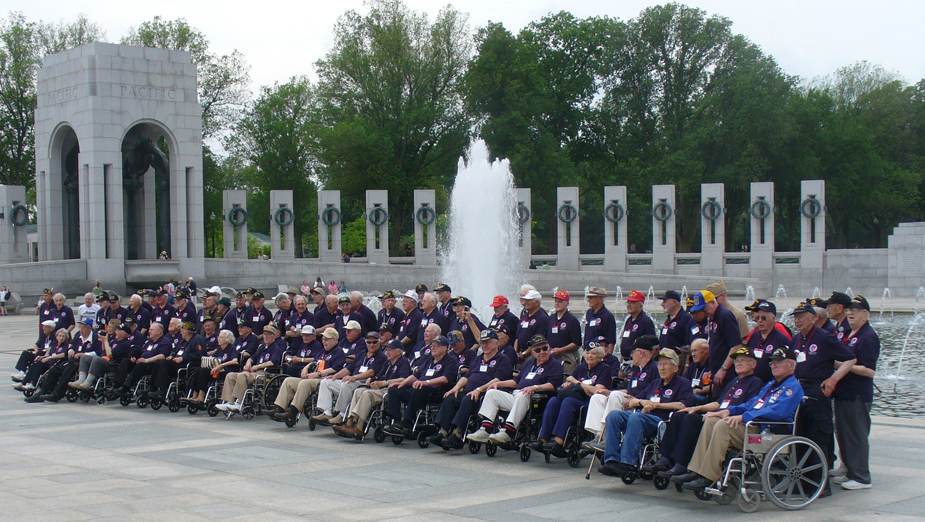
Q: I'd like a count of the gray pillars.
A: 13